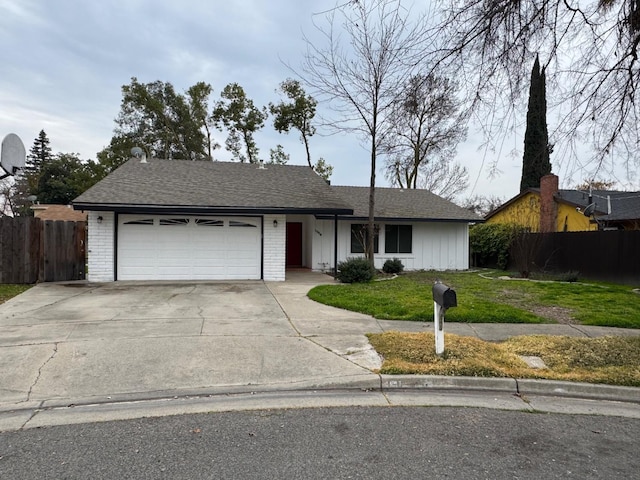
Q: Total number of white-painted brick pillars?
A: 2